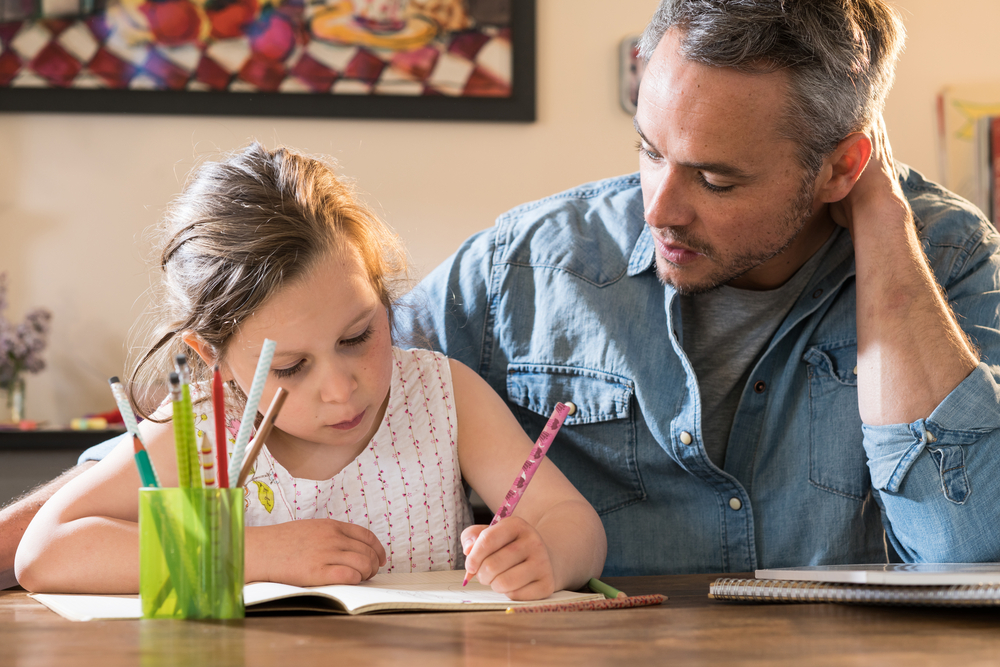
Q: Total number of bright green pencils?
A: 2